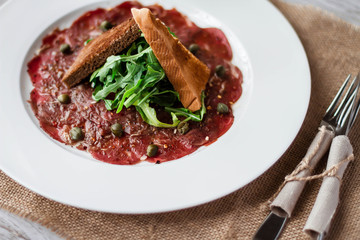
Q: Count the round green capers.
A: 10